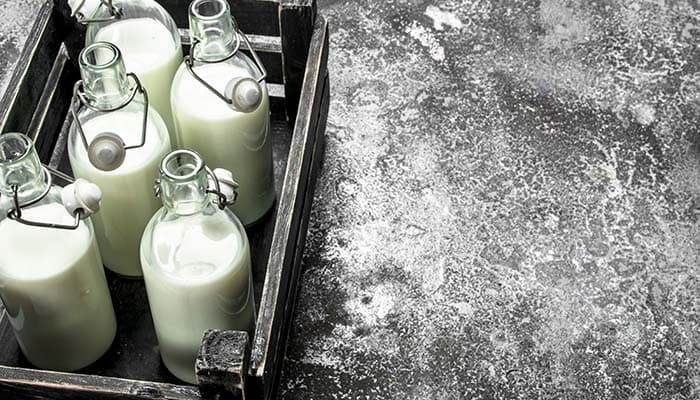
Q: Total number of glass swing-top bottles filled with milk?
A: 5